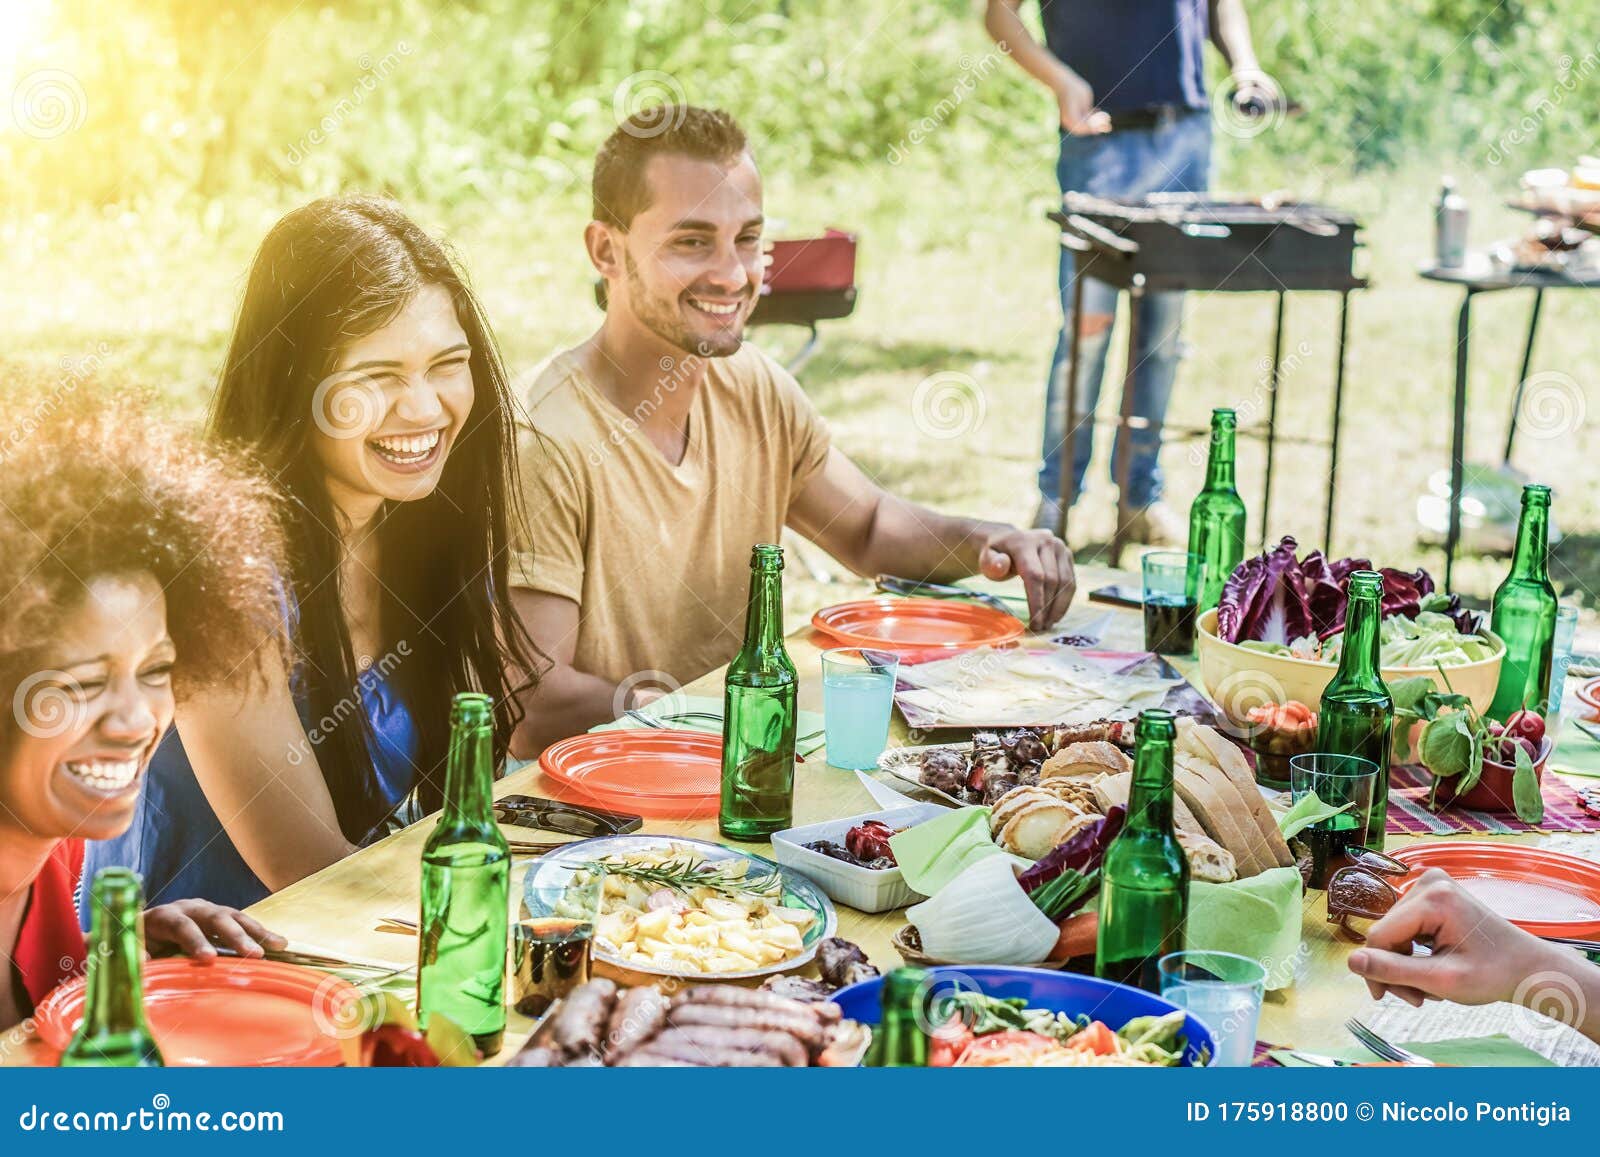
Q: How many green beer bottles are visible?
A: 8